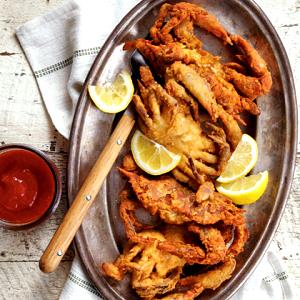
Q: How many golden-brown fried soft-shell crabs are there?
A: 4